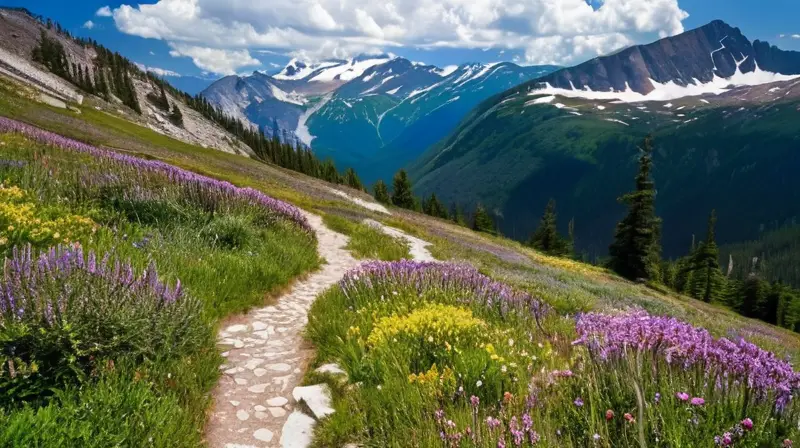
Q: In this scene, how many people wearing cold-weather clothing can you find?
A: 0